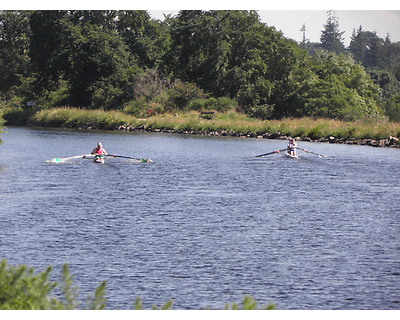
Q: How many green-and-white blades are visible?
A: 2